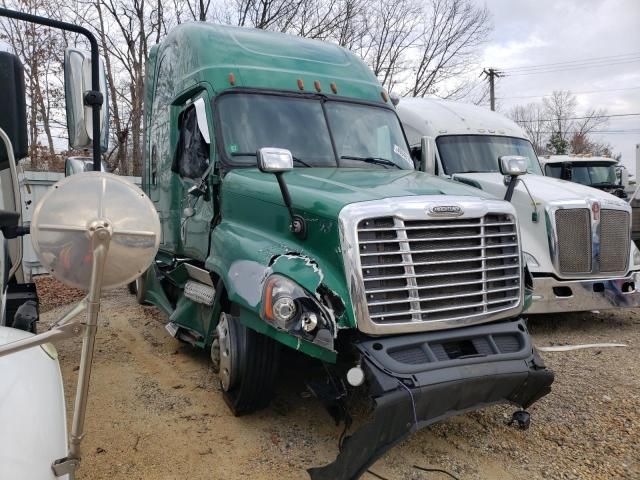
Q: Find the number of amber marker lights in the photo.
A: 5